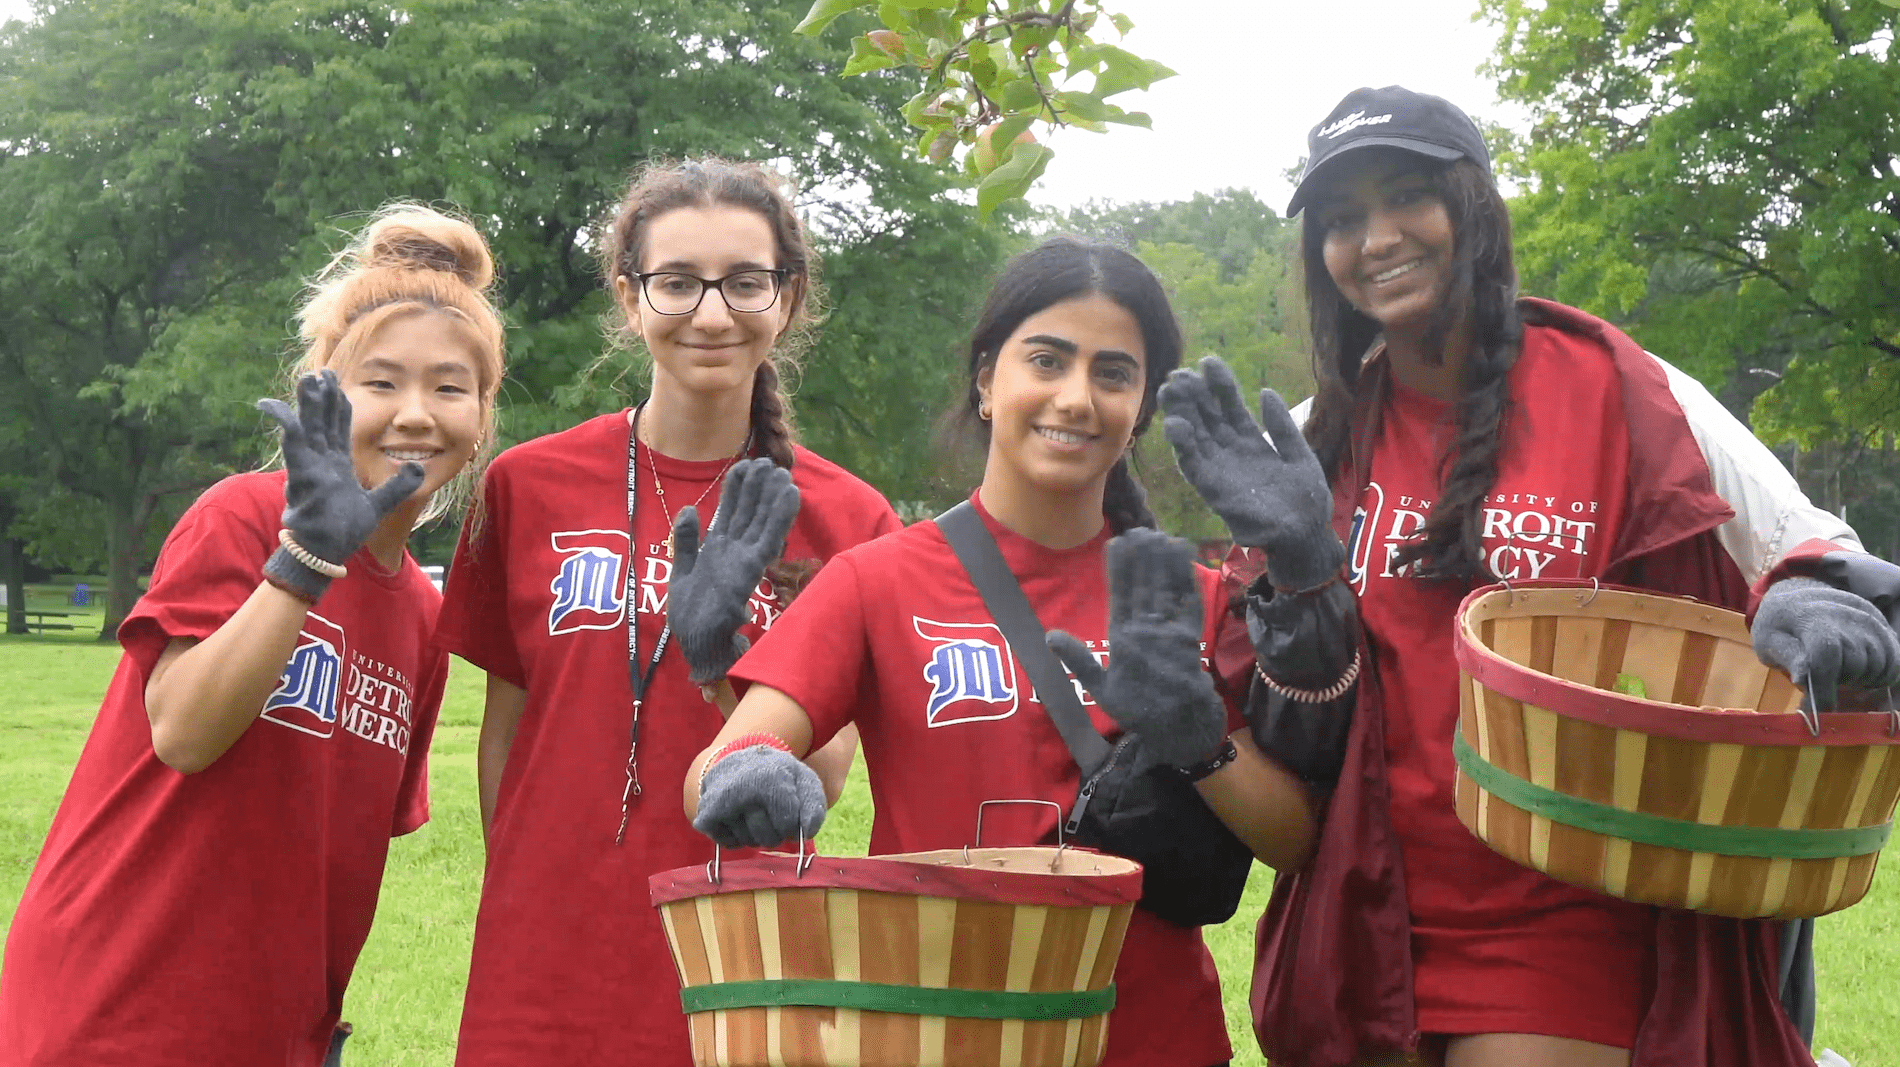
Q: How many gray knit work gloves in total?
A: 6